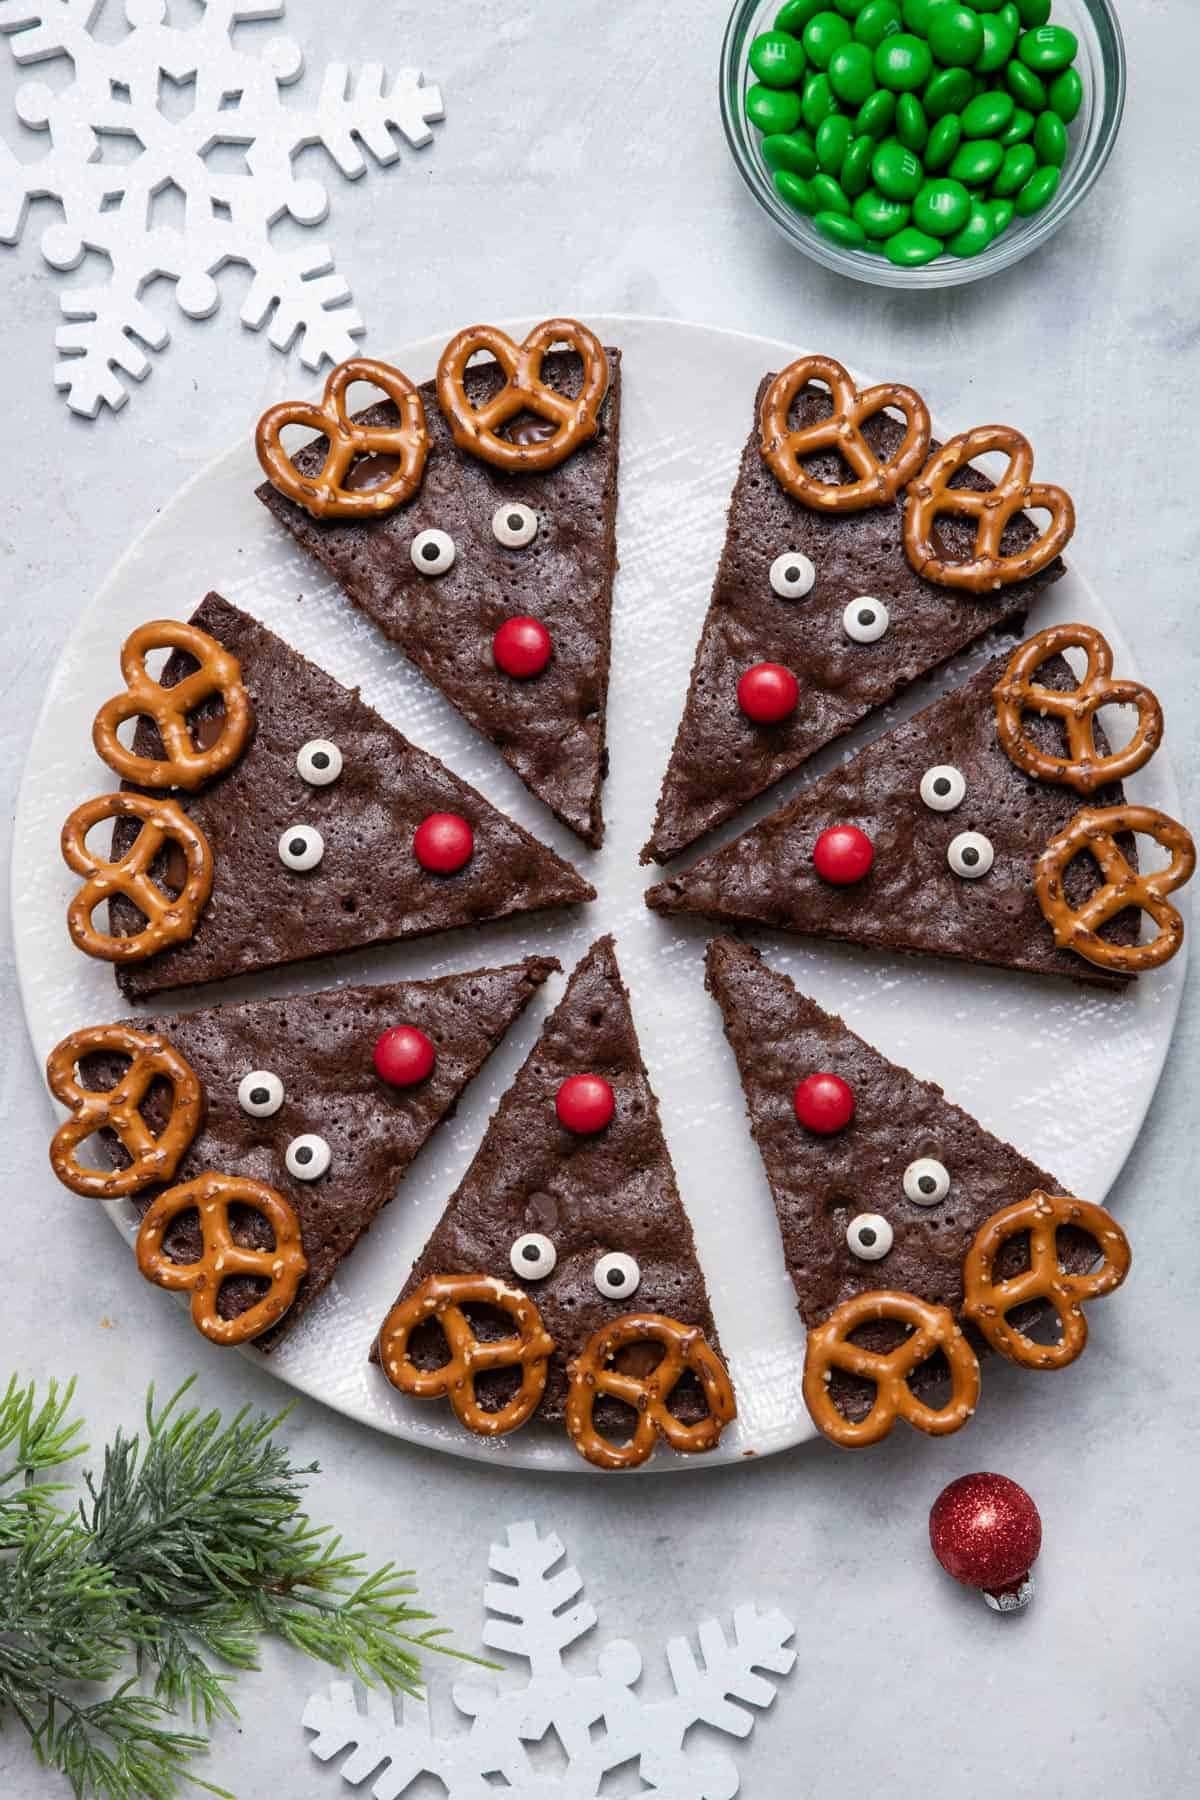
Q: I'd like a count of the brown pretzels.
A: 14